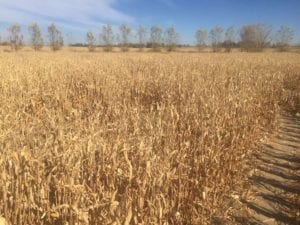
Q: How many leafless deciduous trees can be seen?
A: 14